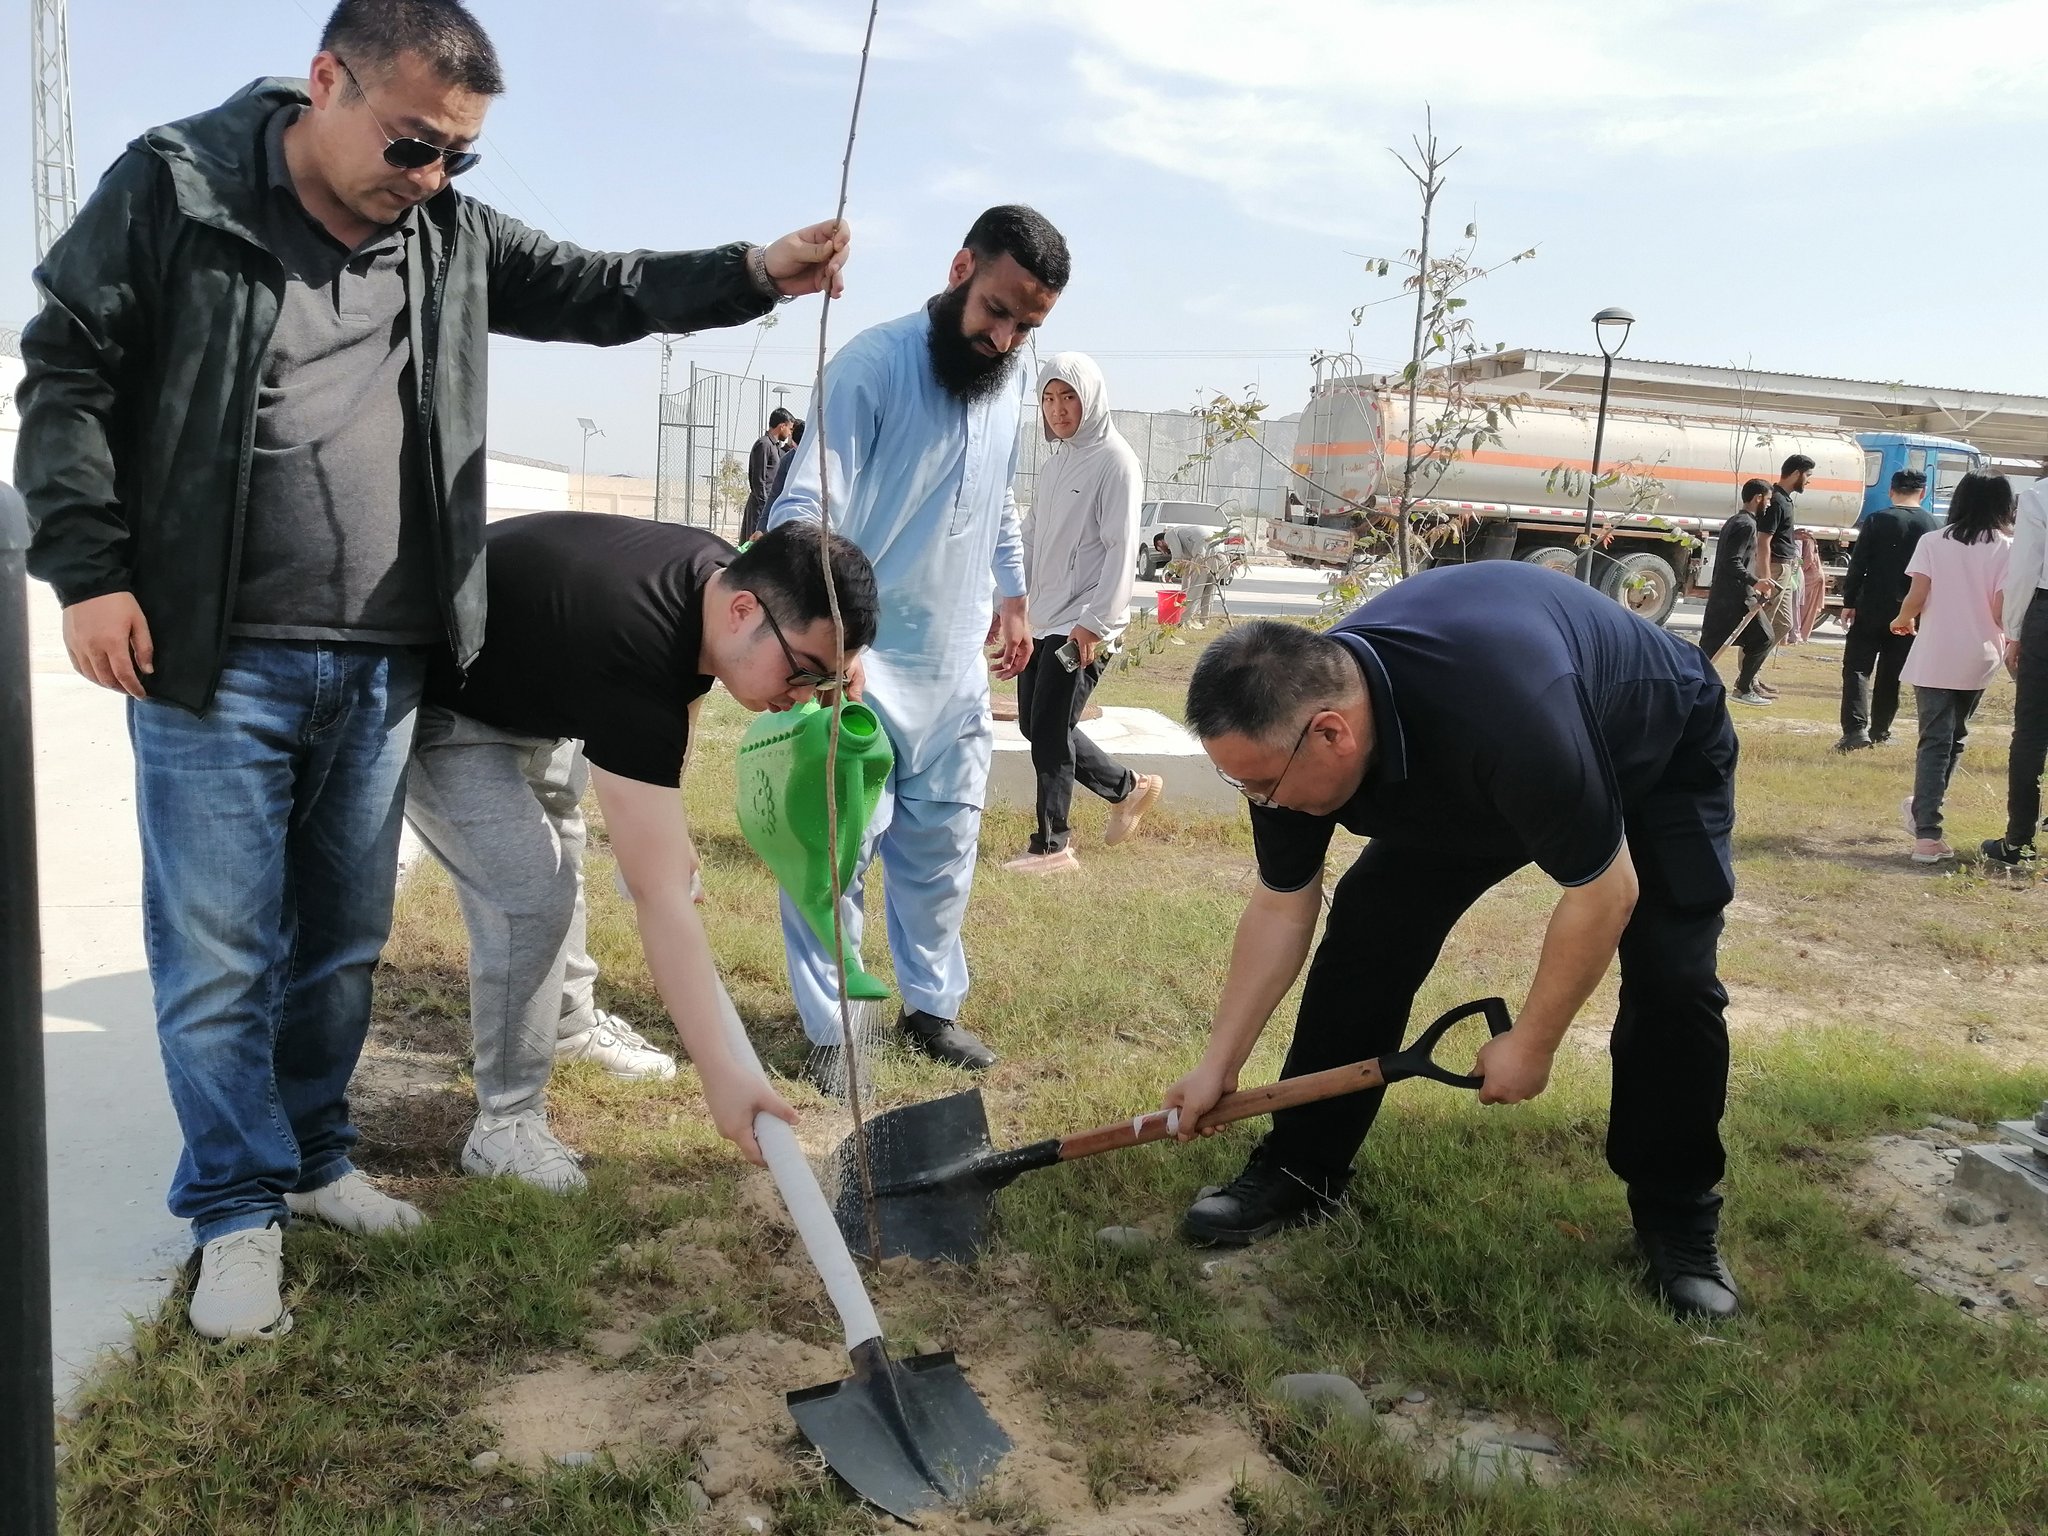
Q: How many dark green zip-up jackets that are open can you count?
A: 1